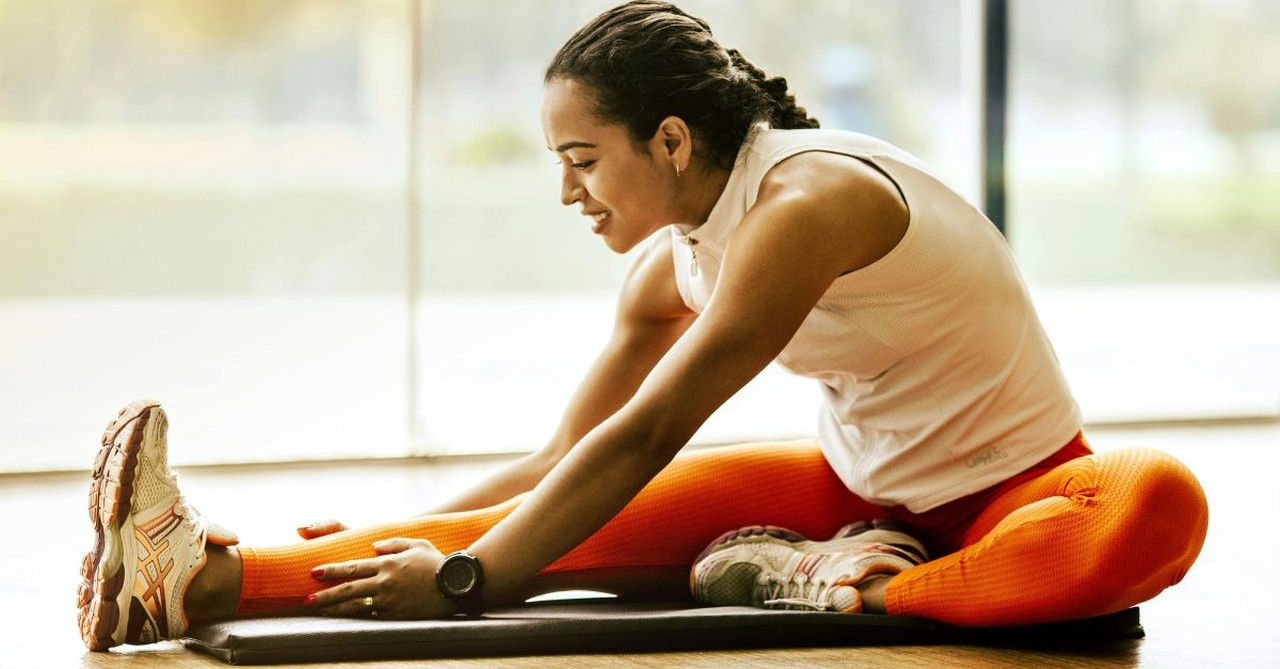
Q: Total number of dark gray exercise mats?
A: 1